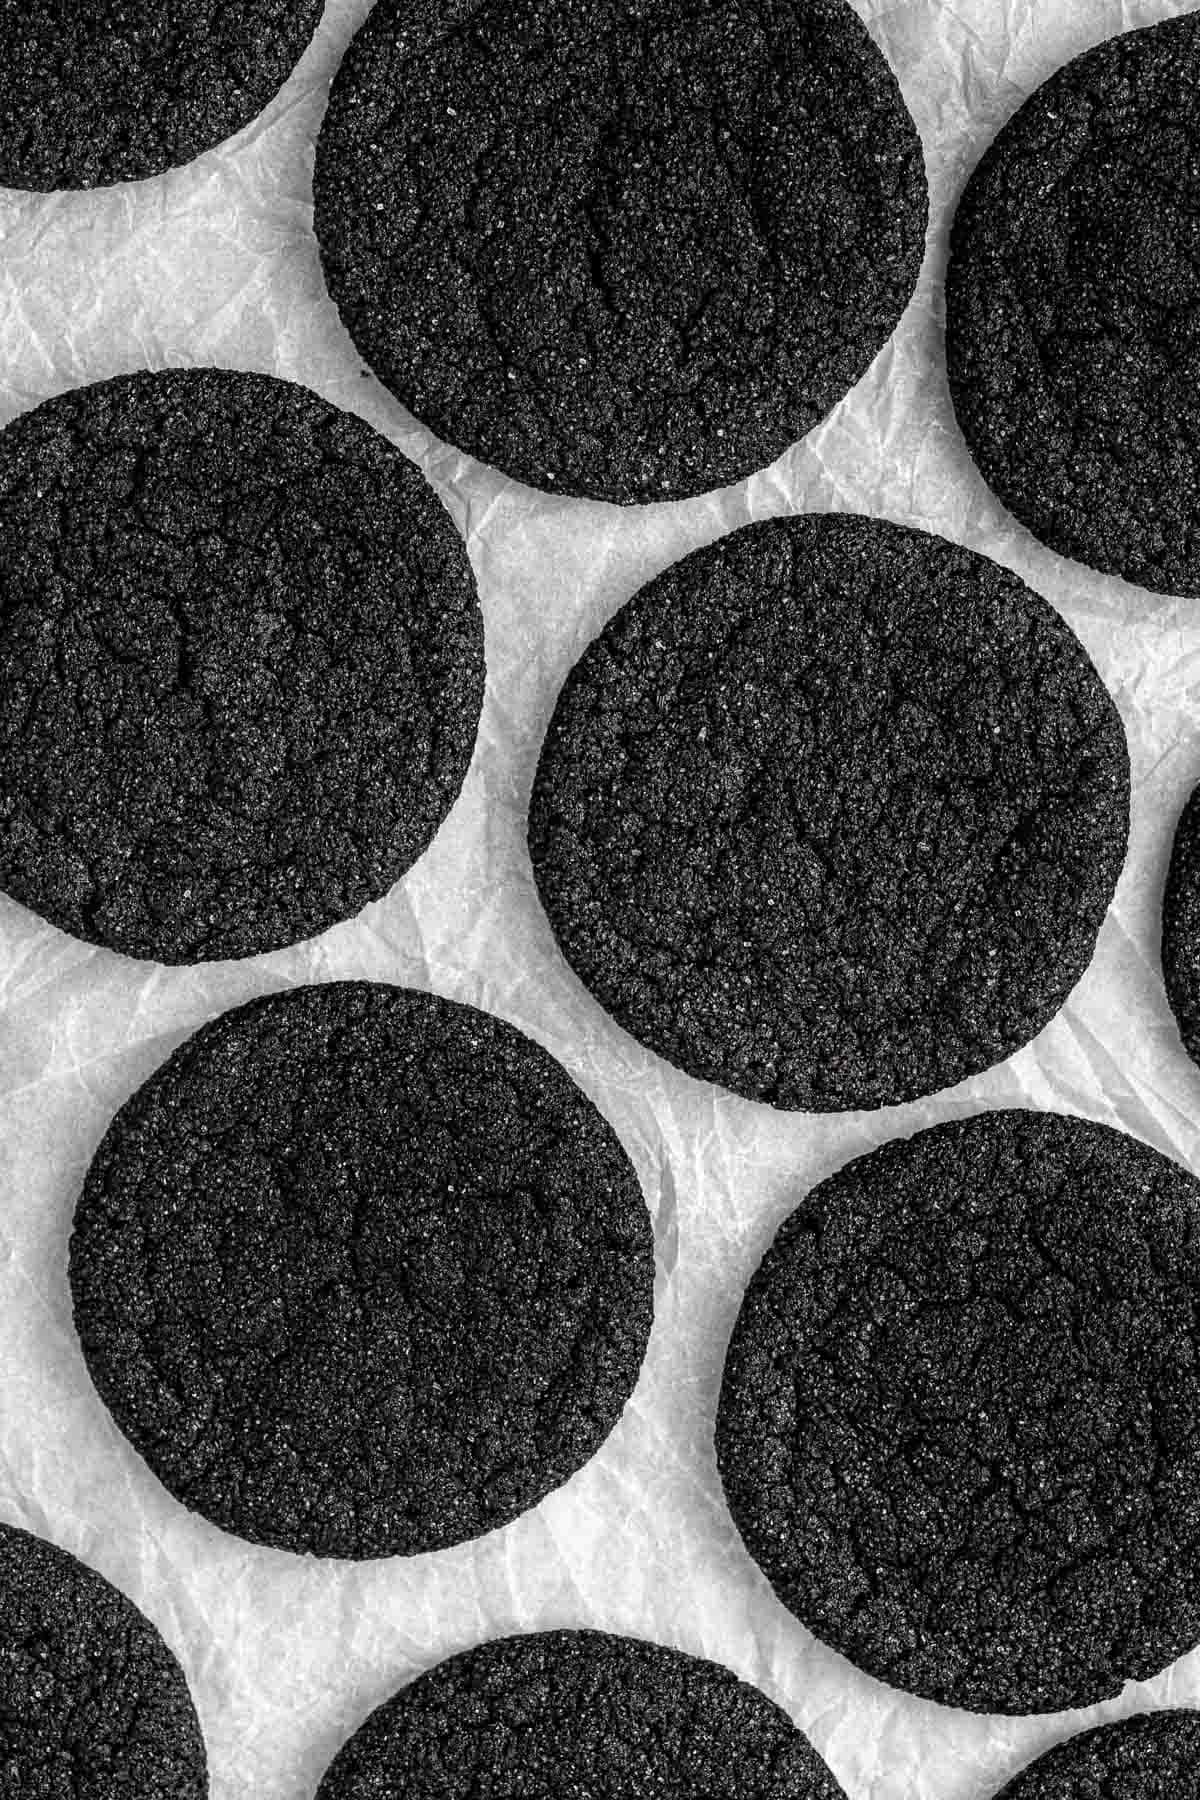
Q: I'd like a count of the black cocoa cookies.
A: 11